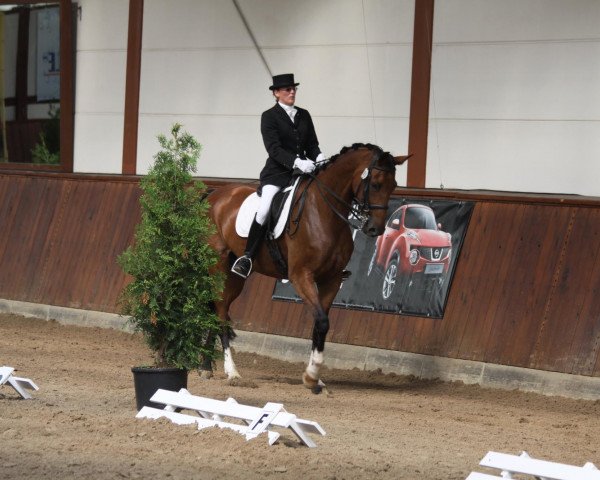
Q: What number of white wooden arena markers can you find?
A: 3